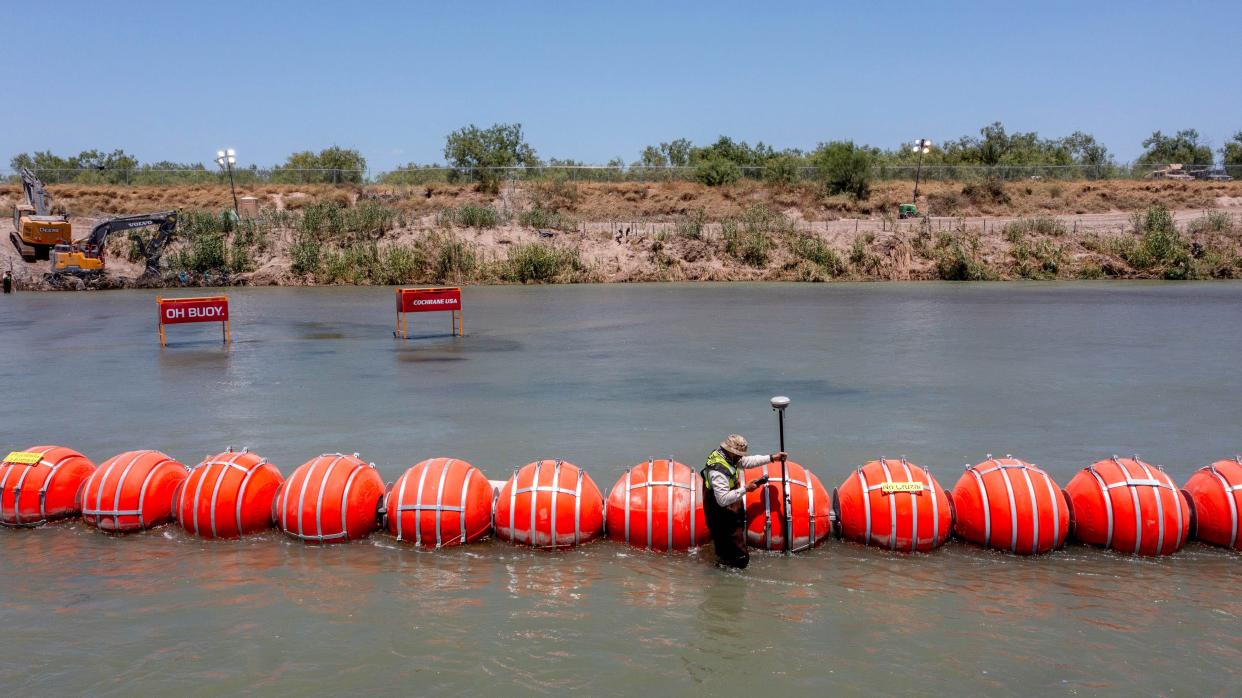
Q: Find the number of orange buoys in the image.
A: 12